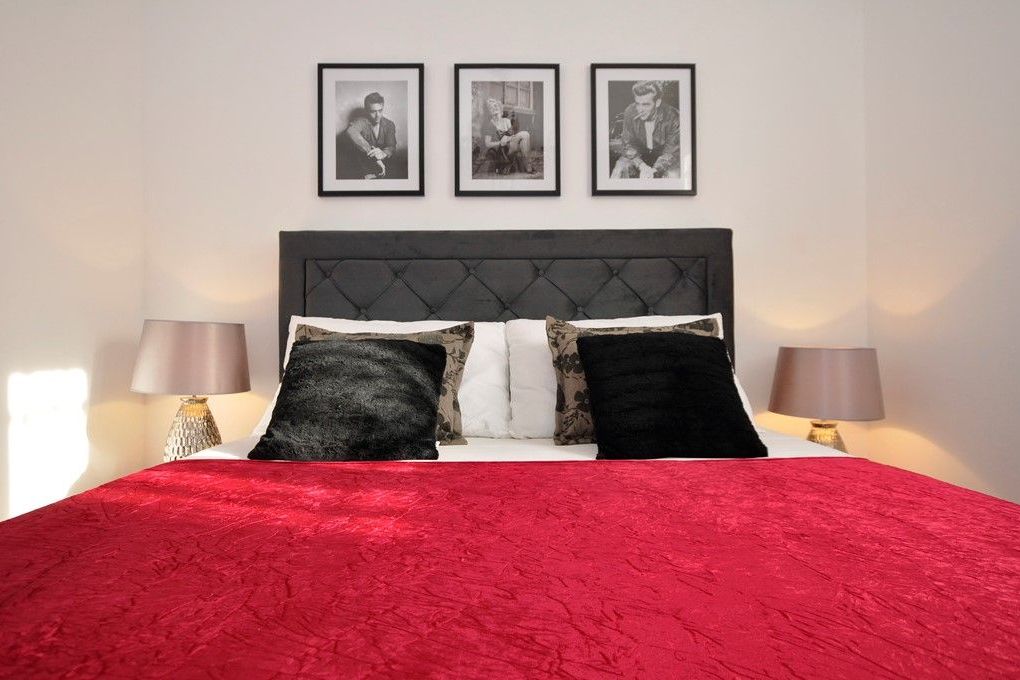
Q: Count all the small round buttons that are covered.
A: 11